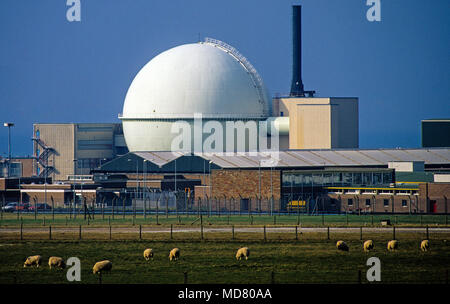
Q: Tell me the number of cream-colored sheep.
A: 10